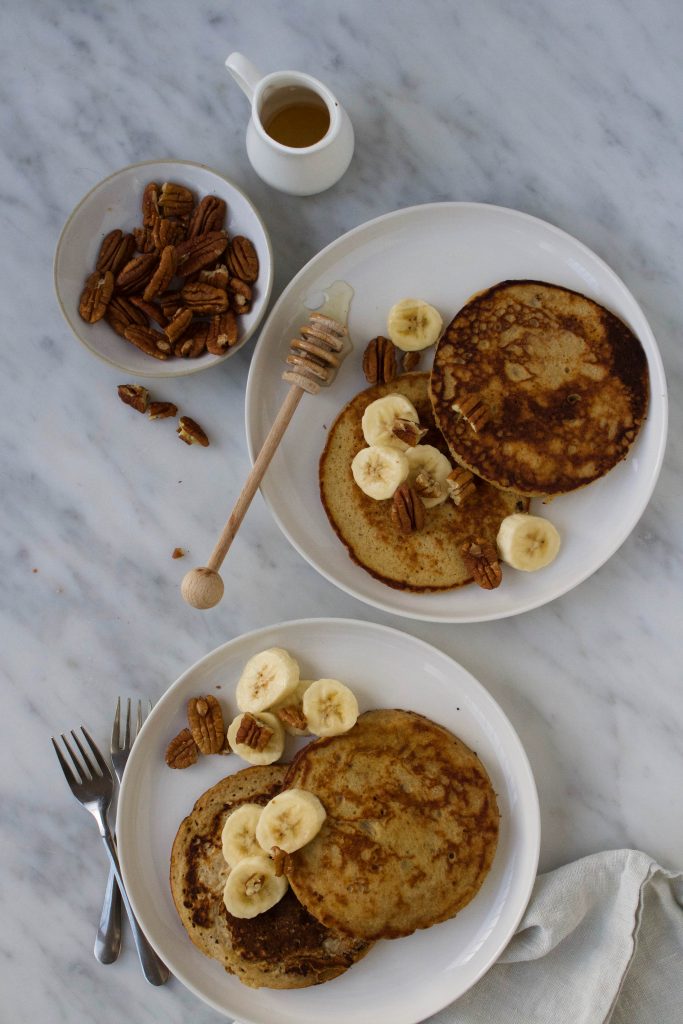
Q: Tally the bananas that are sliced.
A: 12